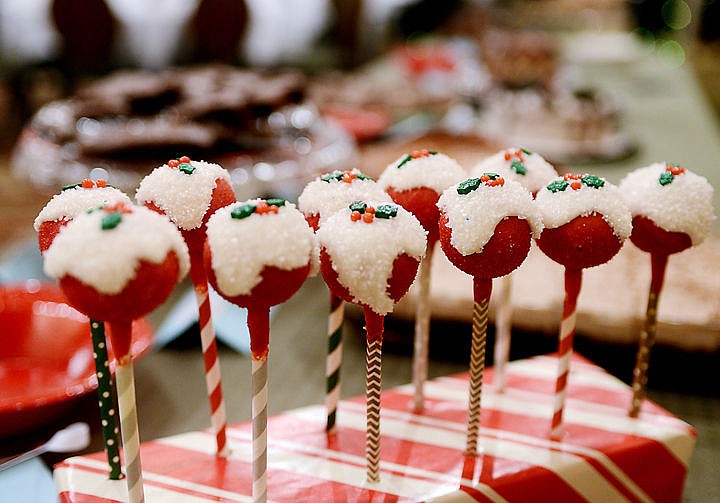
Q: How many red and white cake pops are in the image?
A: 11